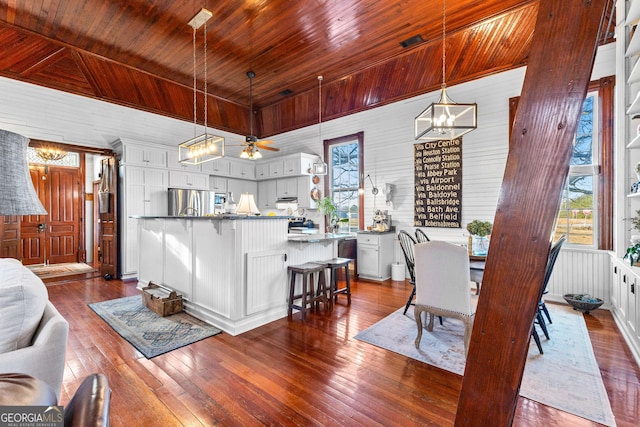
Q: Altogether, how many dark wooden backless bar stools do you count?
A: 2